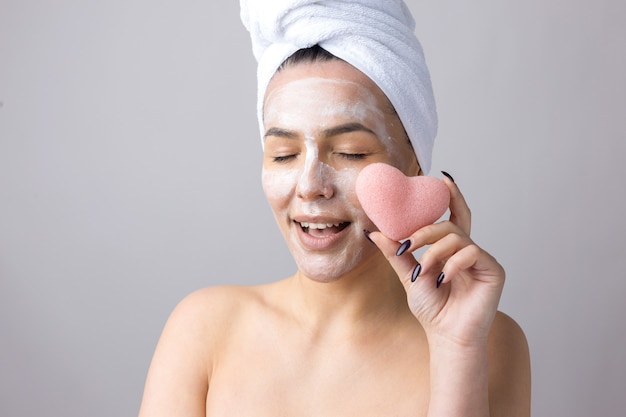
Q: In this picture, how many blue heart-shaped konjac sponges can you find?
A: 0